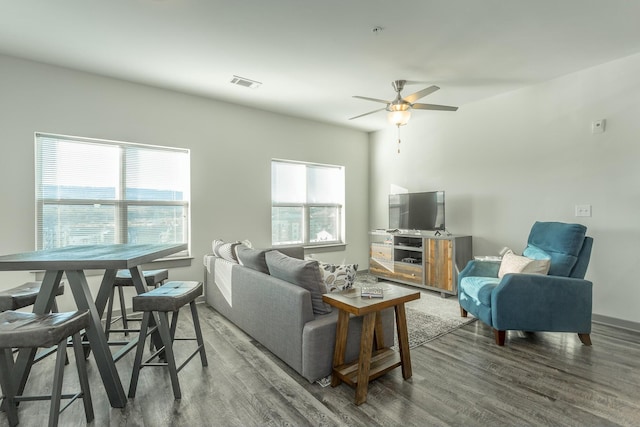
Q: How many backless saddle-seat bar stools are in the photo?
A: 4